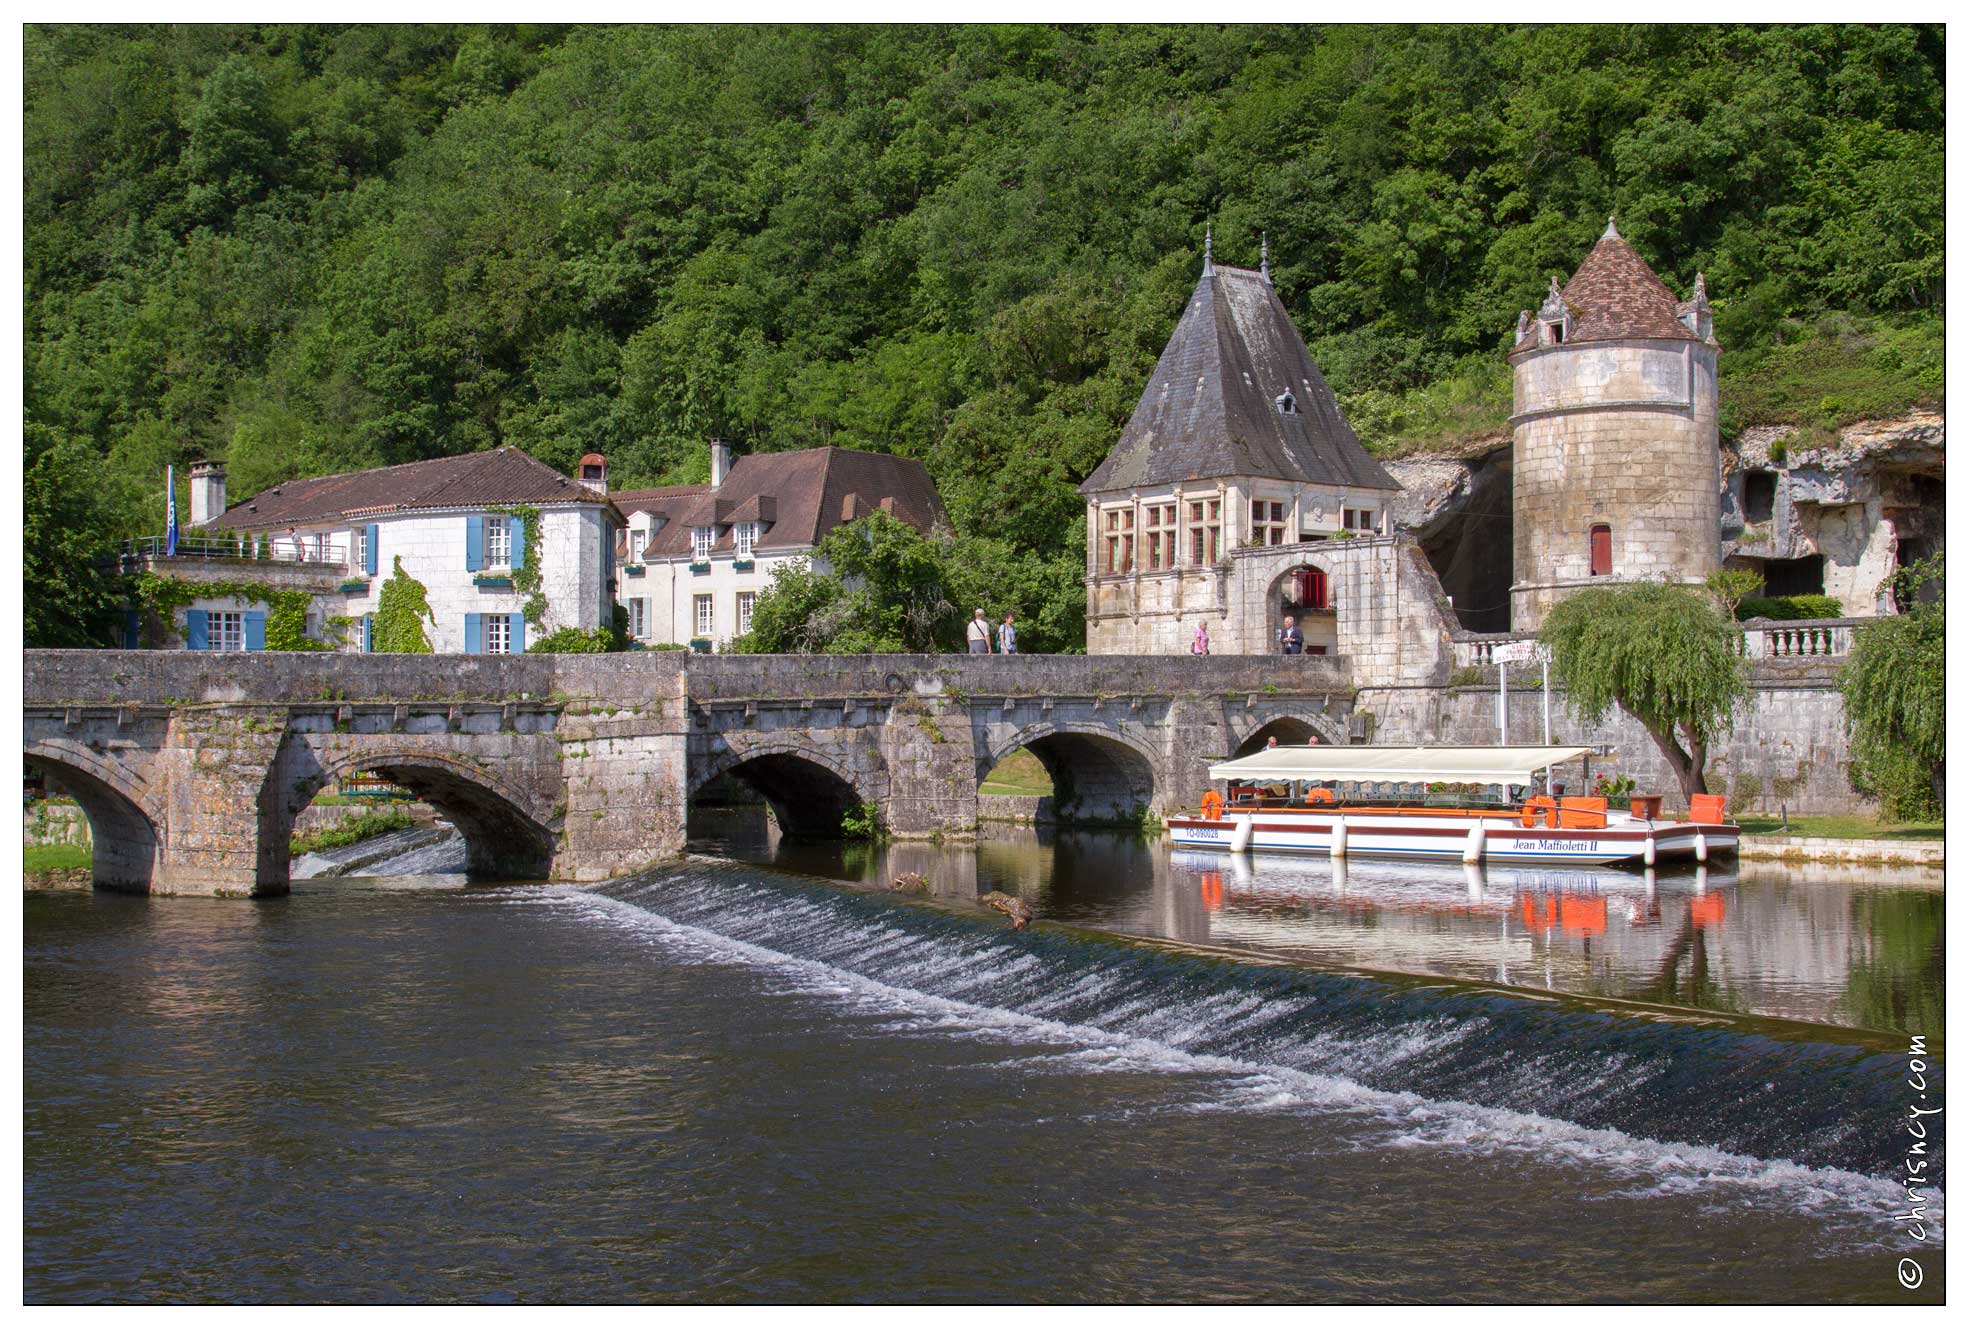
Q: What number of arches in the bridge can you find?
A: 5